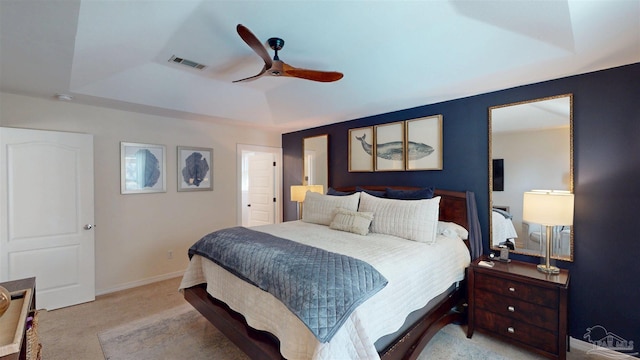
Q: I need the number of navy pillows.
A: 3